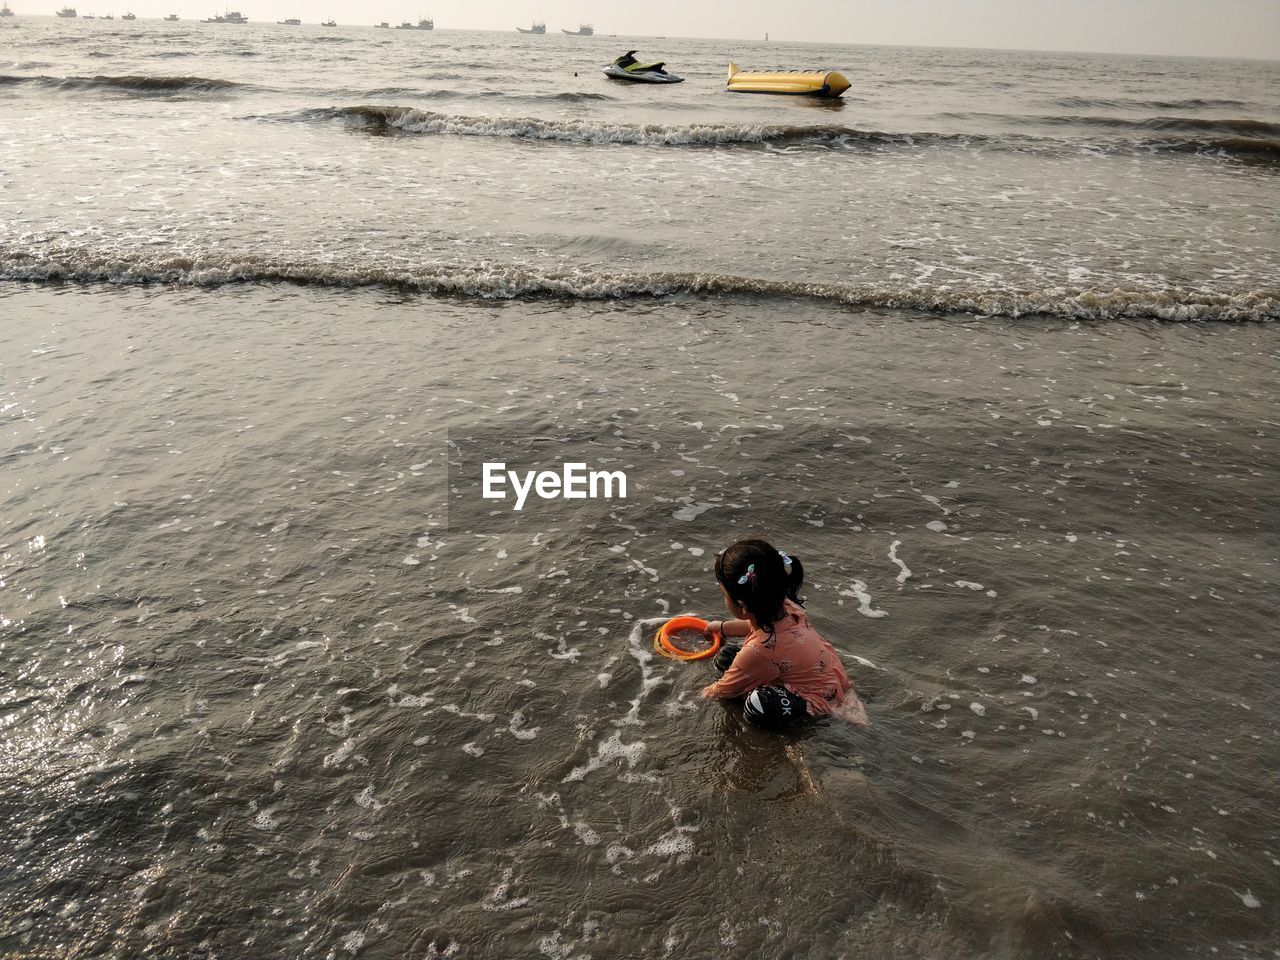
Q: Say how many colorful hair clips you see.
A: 2